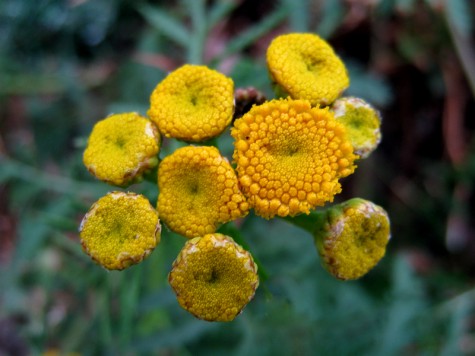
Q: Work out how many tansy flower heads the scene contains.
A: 9